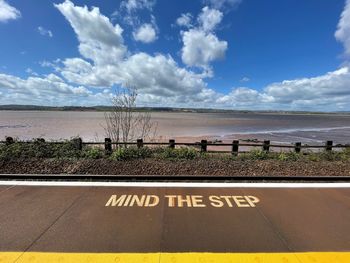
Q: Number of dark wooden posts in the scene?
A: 11